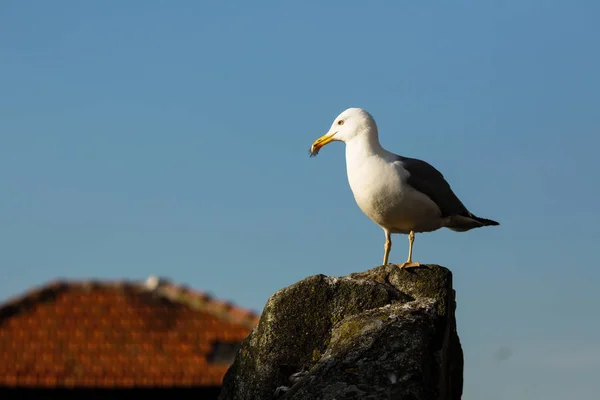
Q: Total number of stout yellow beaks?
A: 1